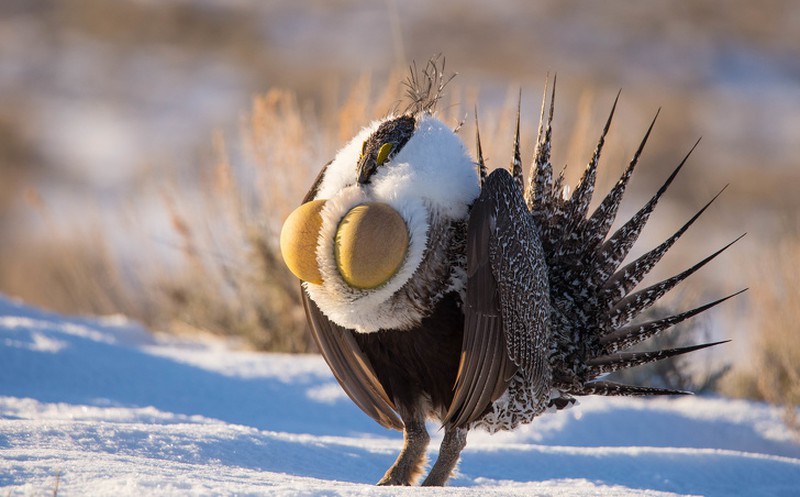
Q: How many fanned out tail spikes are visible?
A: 12